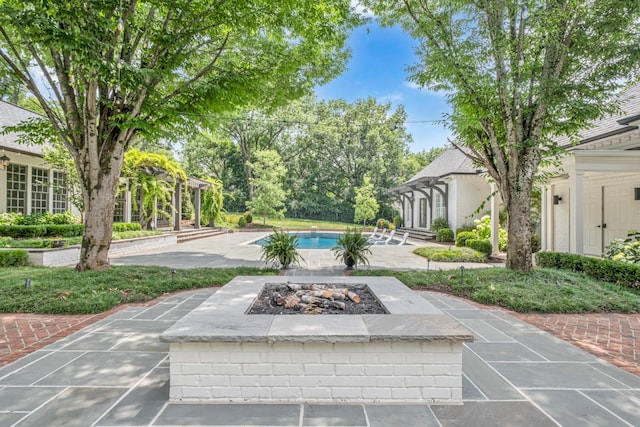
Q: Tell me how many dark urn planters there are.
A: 2